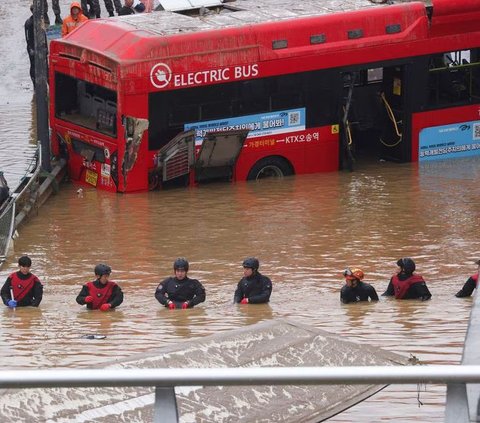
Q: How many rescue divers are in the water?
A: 7